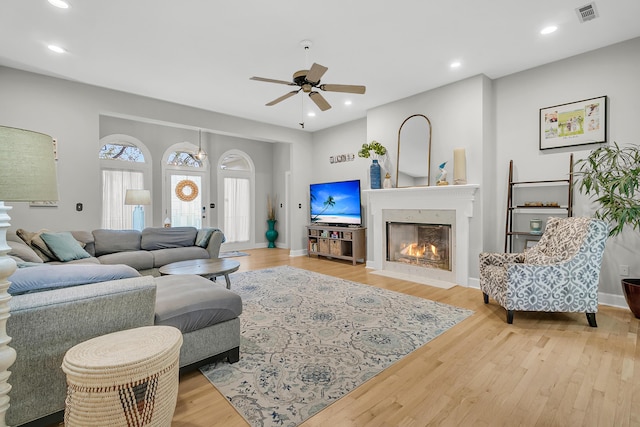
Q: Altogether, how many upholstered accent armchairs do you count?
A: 1